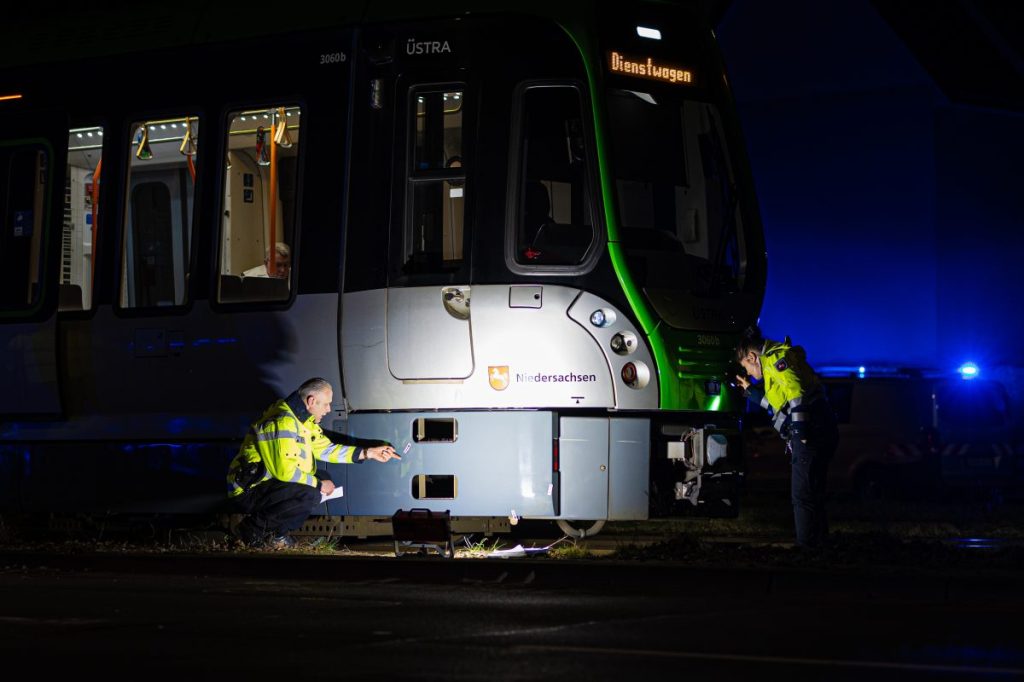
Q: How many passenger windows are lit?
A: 3